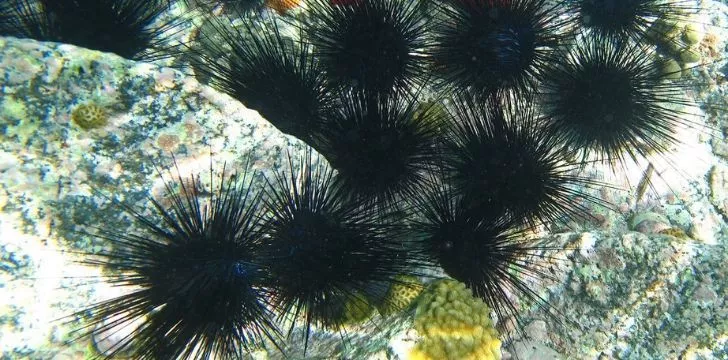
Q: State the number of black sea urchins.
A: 11